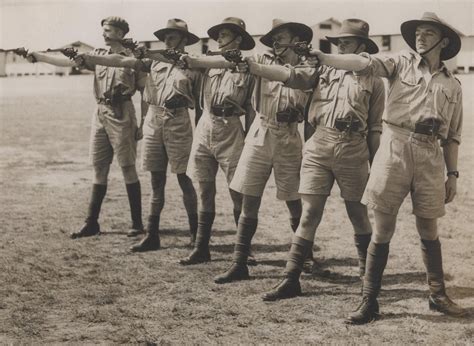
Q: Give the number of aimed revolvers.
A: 6